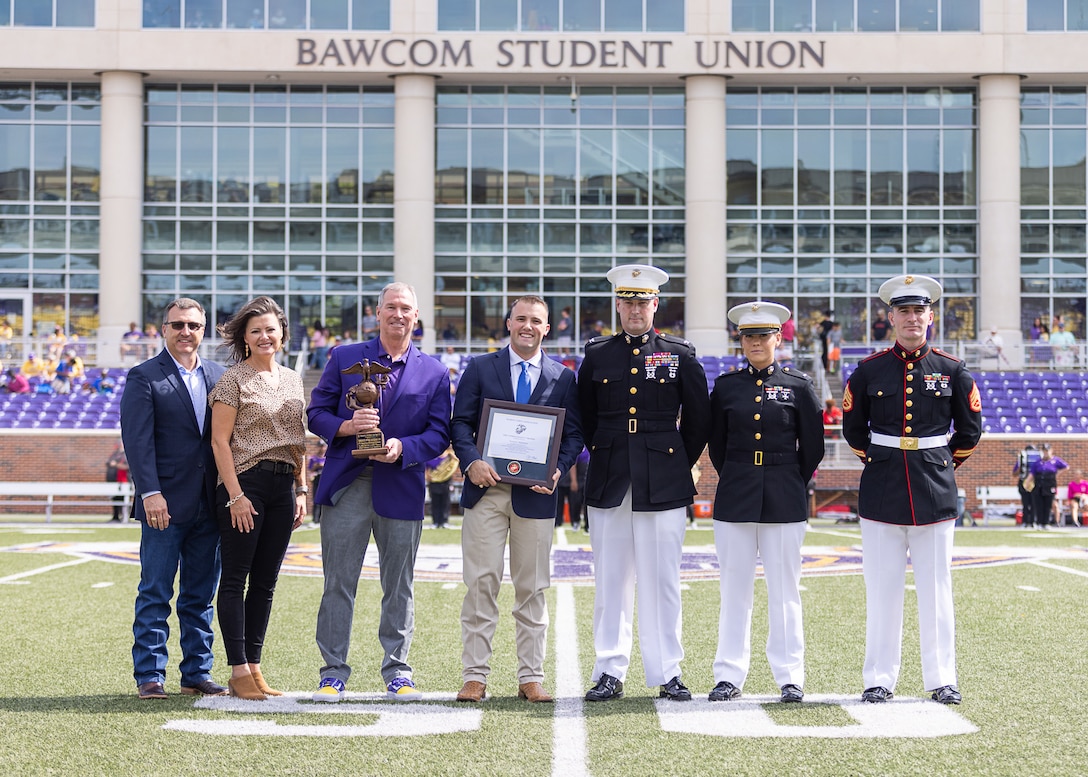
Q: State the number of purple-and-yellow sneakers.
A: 2